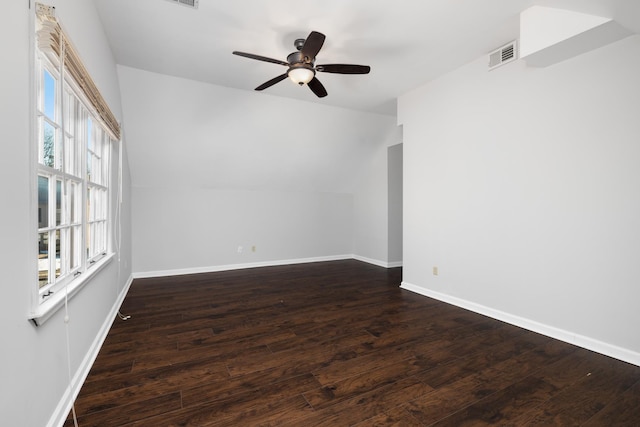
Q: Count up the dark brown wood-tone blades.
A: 5